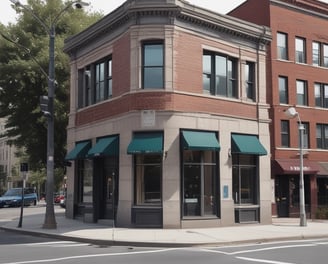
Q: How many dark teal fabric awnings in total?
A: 5